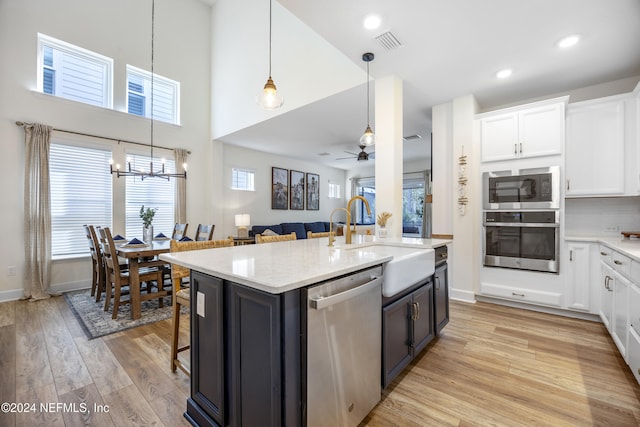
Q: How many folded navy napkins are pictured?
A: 4